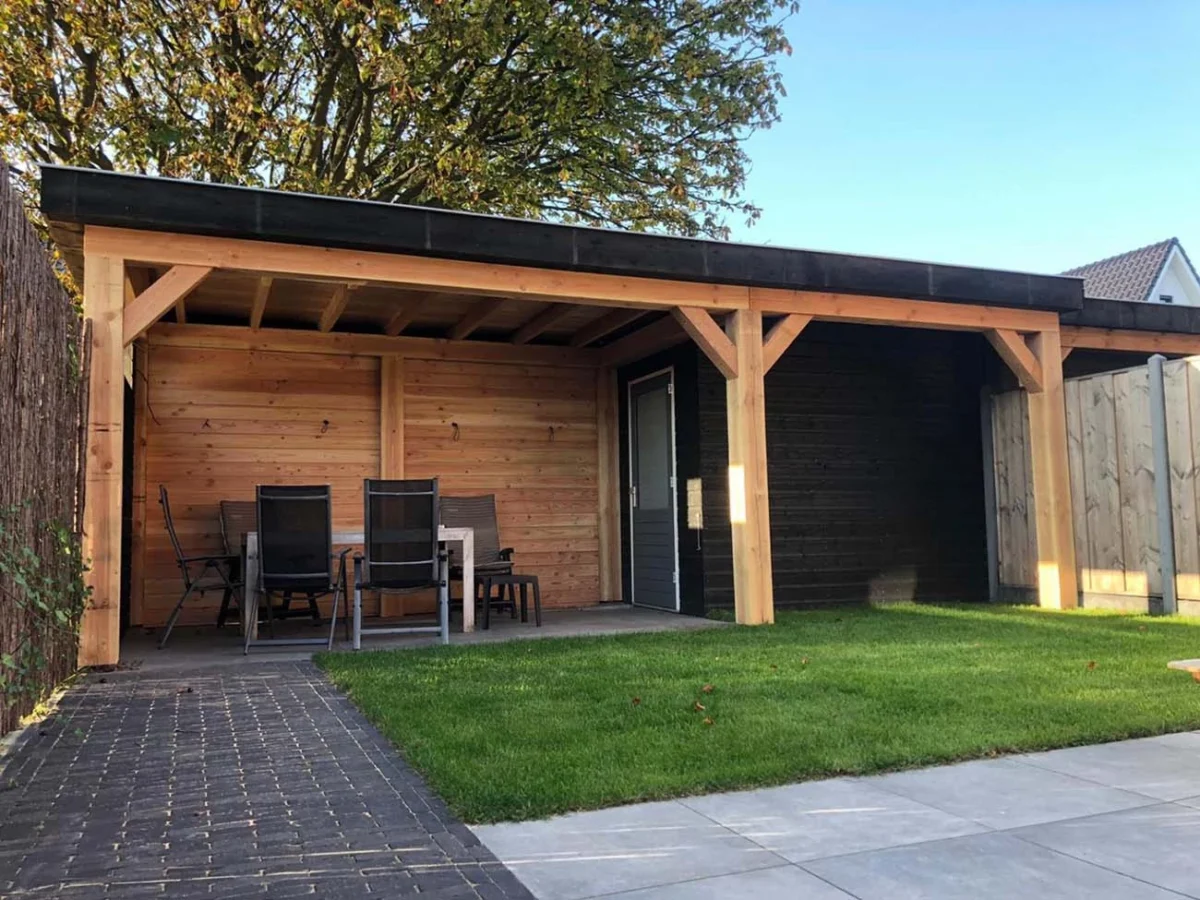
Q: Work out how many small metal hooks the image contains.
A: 4